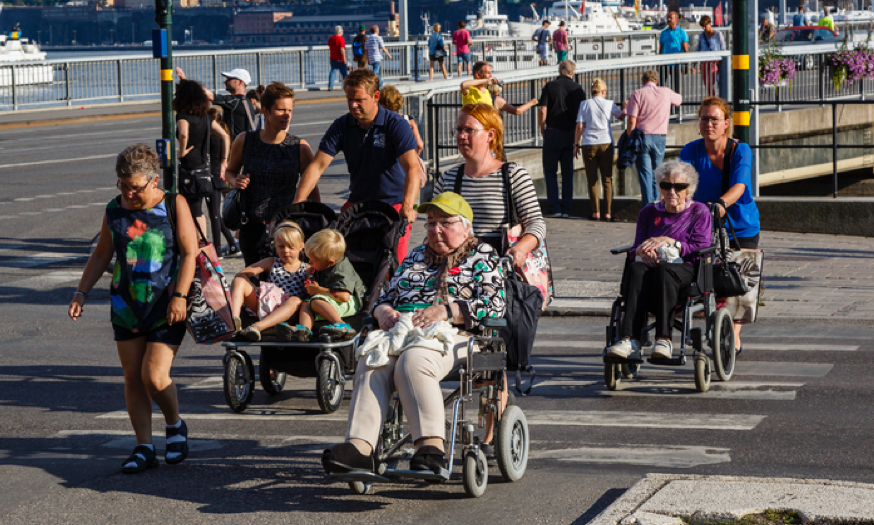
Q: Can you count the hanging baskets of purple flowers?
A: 2